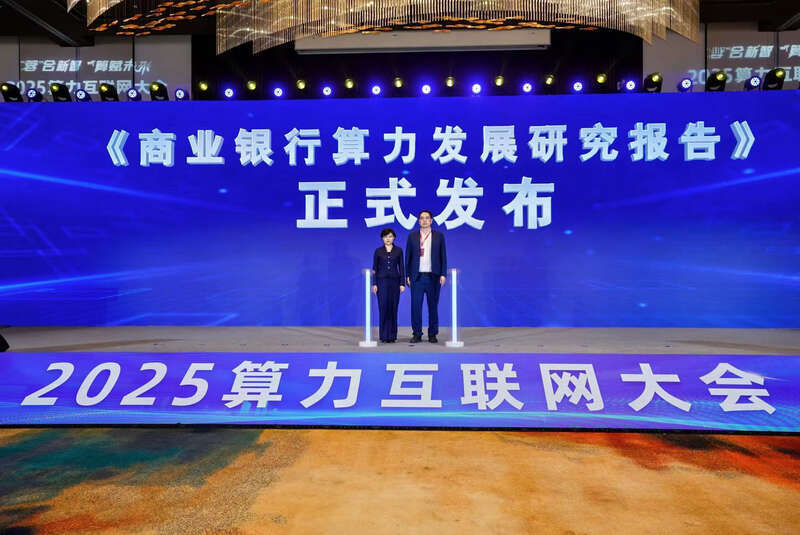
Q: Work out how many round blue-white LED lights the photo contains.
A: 15